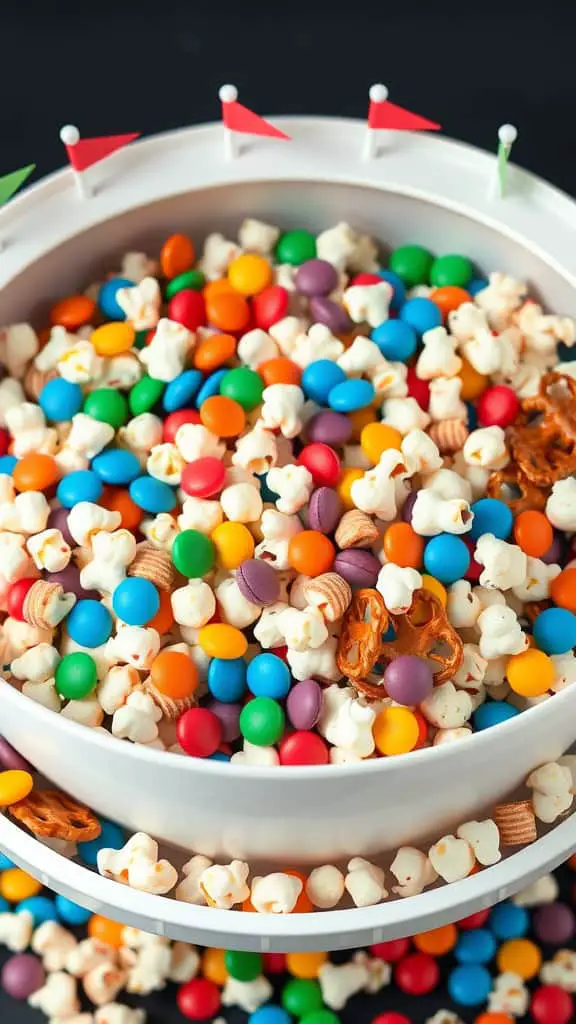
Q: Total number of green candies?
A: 13